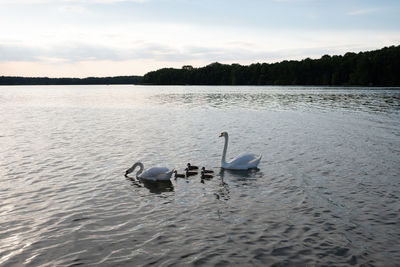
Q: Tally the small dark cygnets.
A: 5